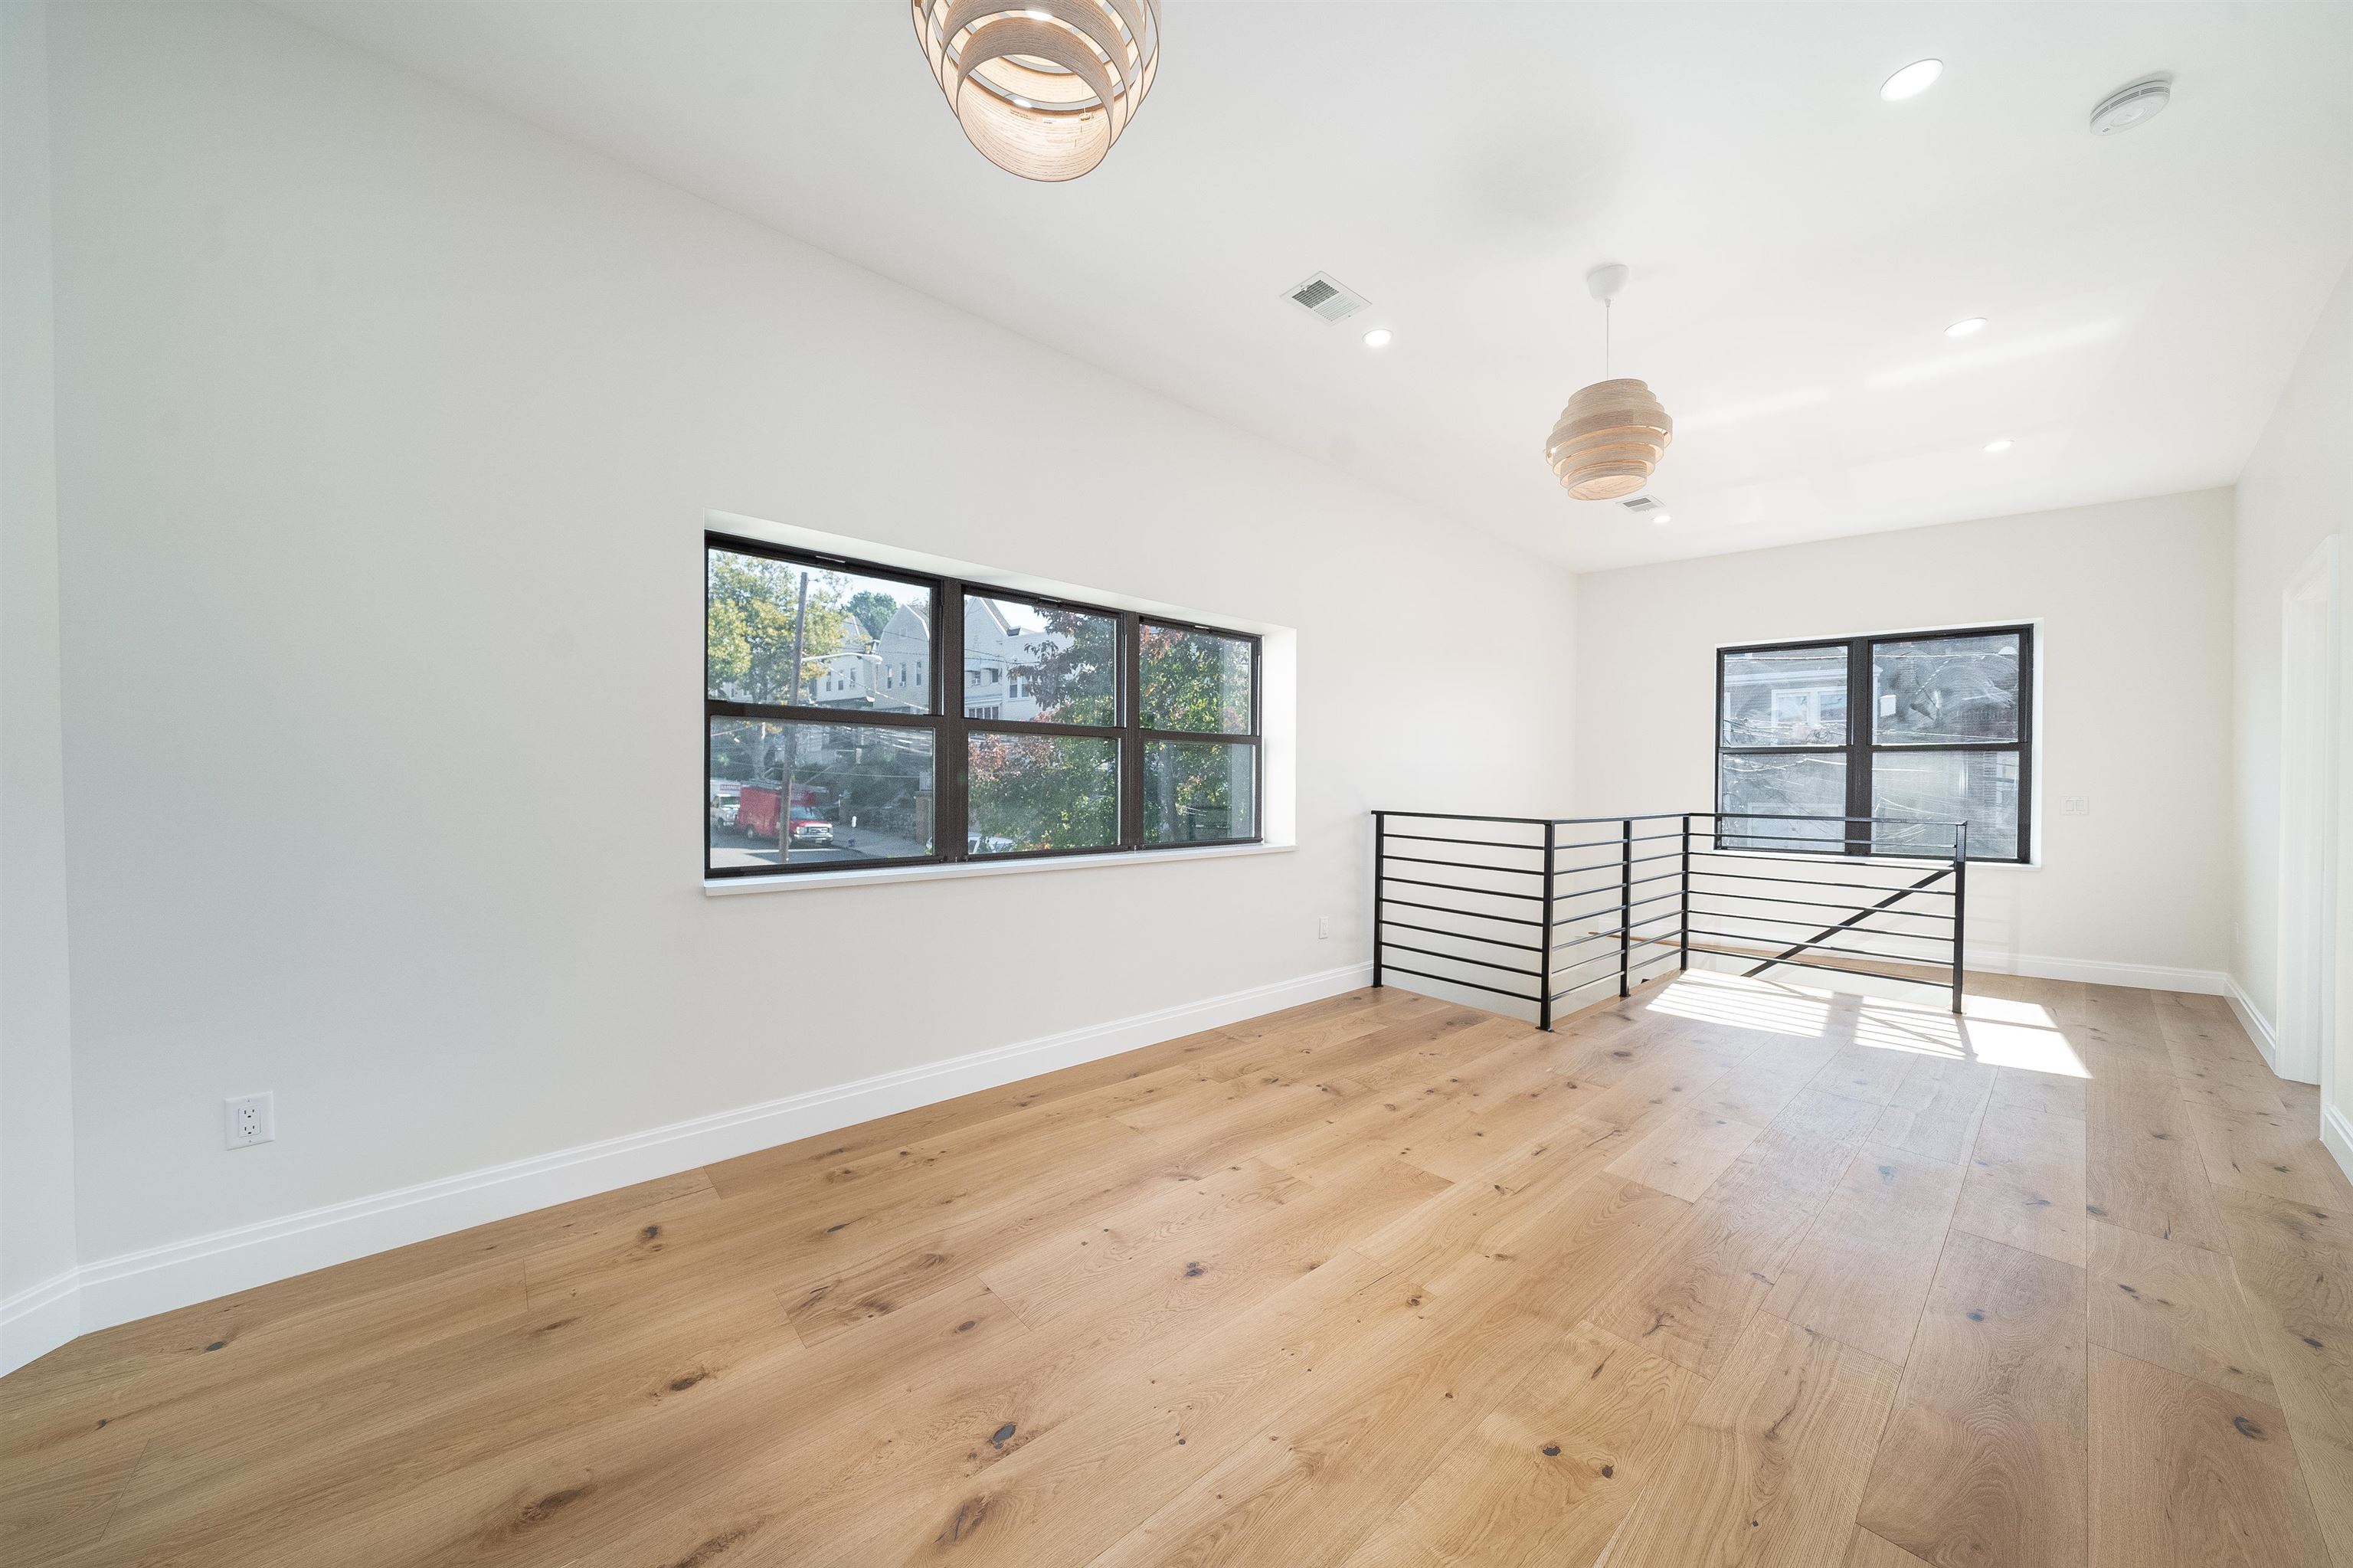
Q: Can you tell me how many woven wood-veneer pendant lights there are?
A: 2